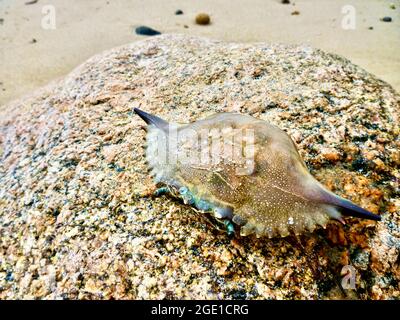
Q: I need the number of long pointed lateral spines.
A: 2